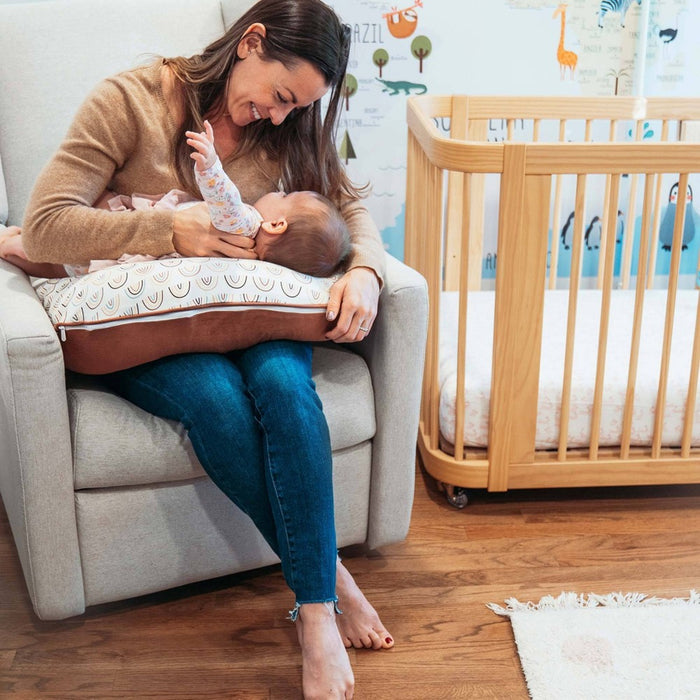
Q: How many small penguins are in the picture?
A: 3